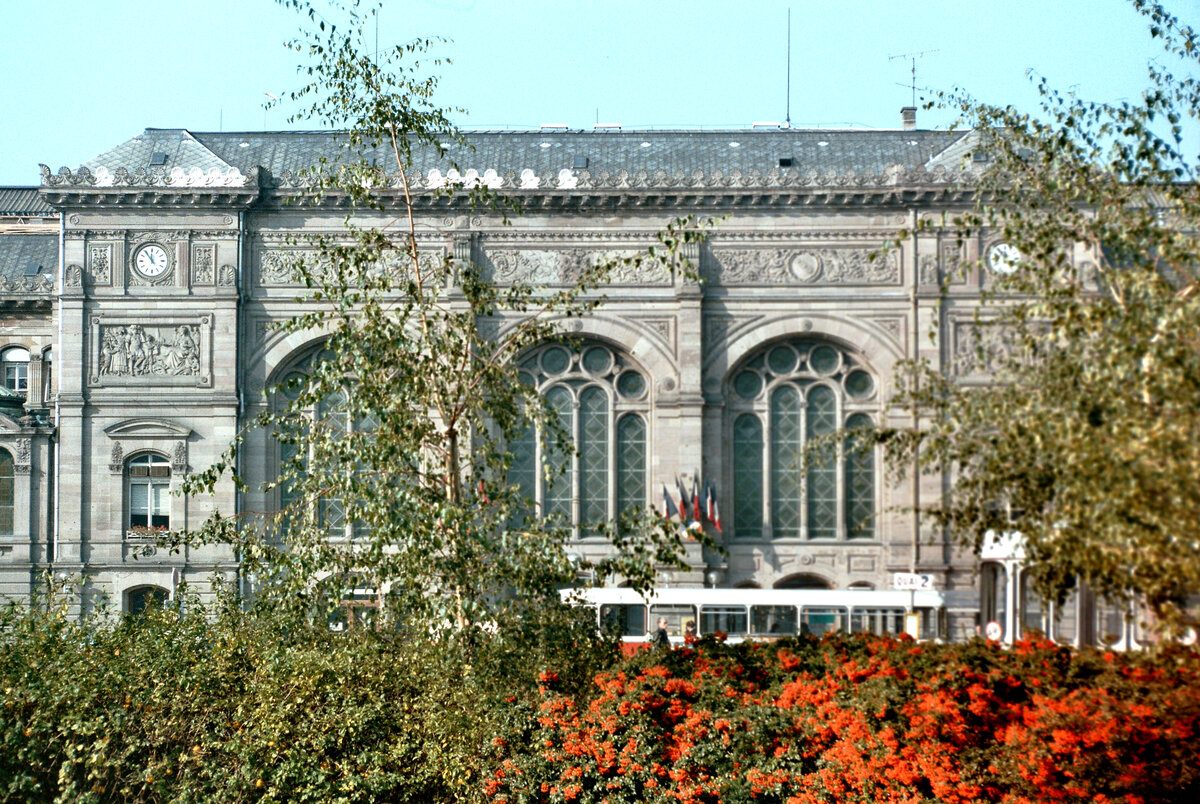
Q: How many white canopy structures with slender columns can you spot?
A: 1